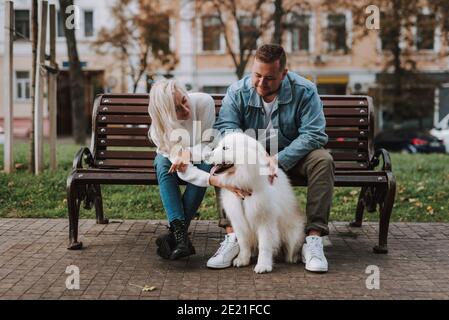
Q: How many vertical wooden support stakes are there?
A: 3